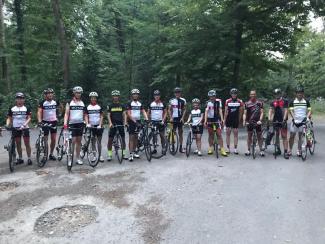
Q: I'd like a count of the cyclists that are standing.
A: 14